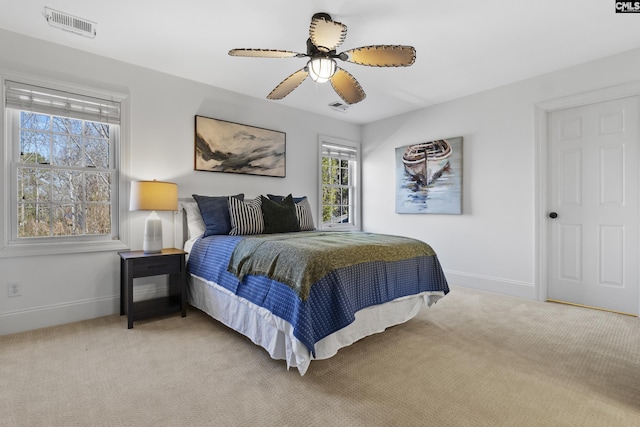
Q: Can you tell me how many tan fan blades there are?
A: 5